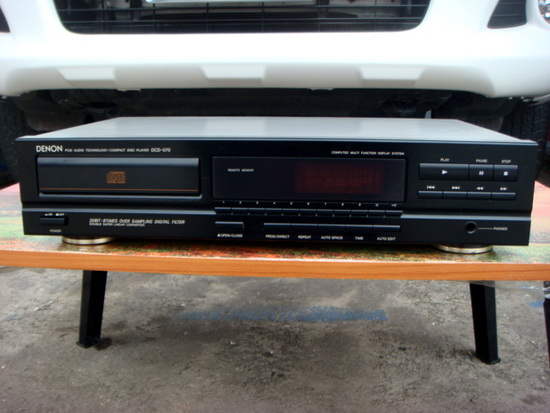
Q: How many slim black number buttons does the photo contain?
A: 11